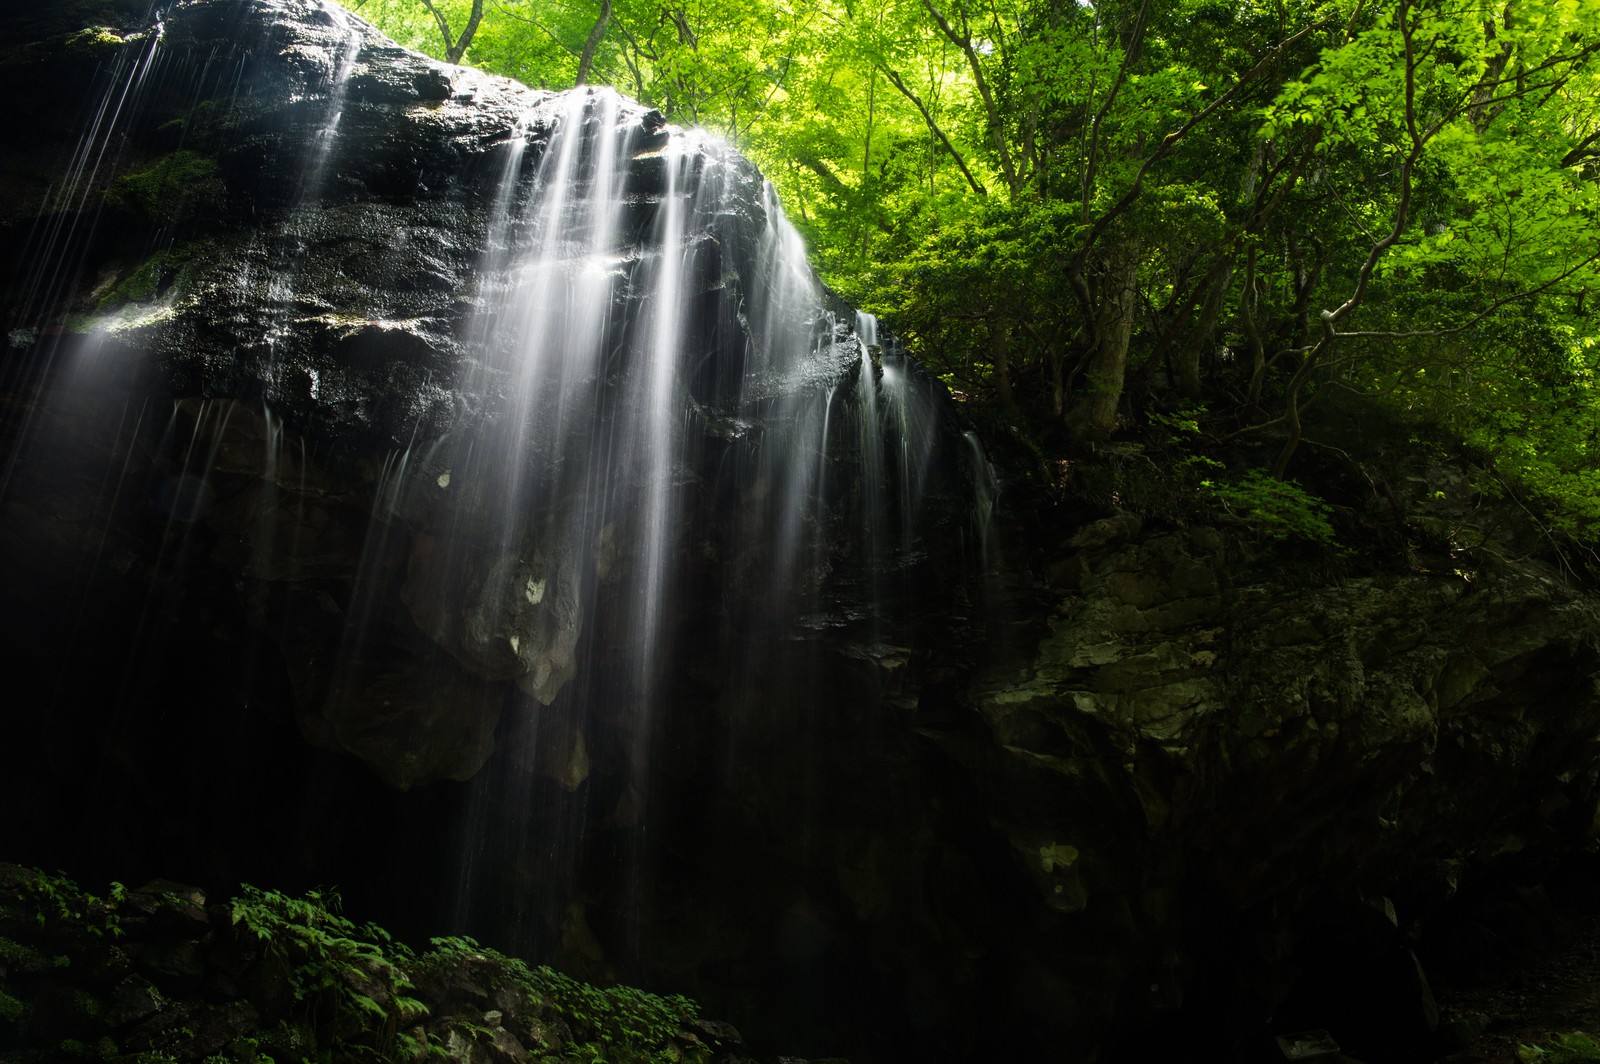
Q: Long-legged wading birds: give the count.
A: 0